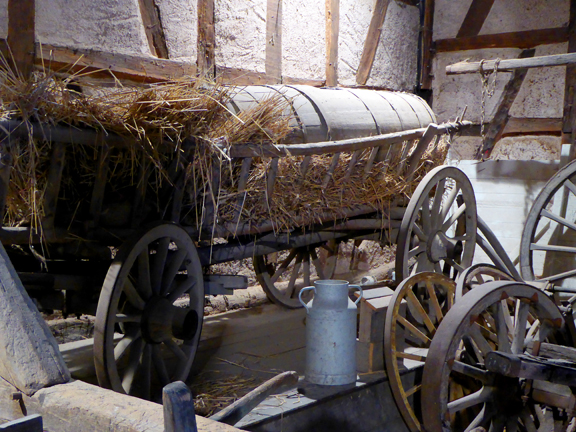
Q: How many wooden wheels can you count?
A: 7